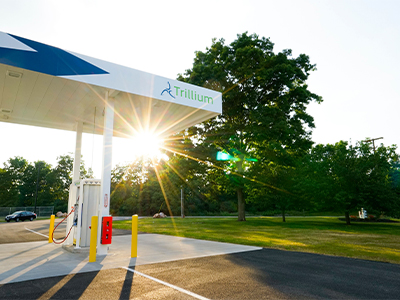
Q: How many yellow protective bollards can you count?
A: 3